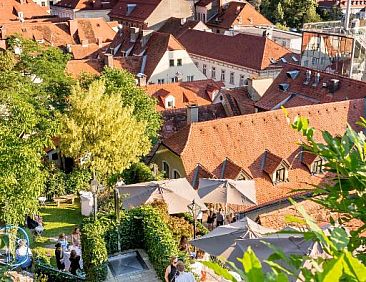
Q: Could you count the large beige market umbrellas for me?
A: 4